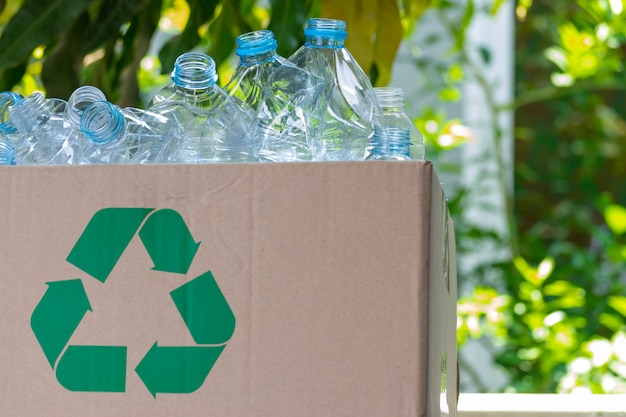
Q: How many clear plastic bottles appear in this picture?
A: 10